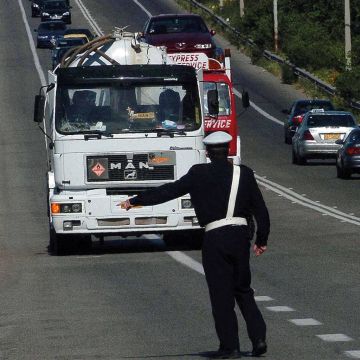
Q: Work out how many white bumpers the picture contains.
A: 1